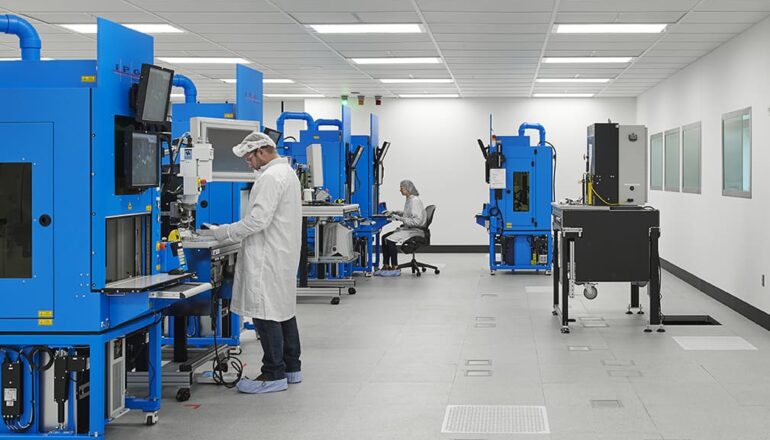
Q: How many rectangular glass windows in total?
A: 4